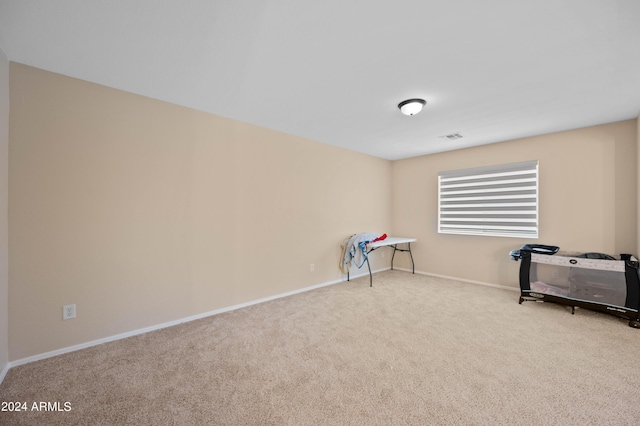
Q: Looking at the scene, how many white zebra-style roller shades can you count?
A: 1